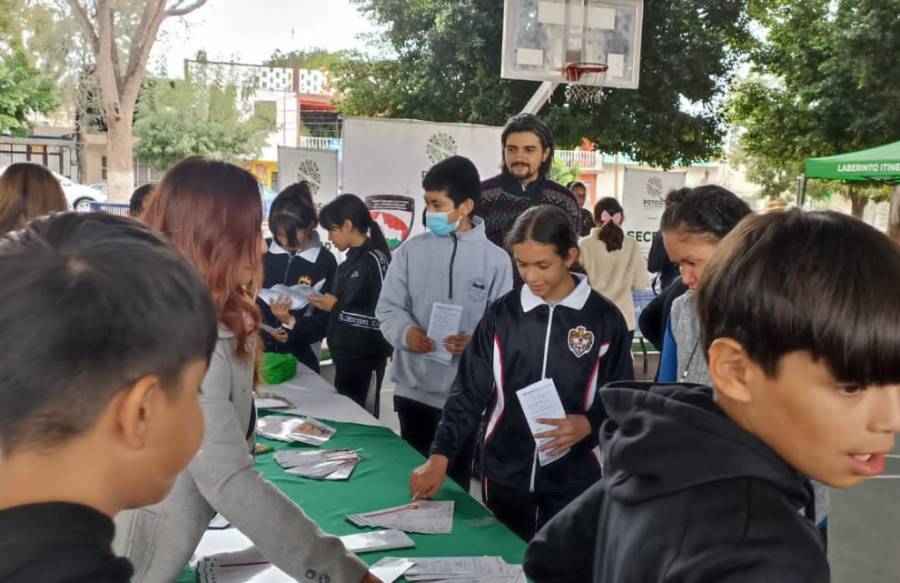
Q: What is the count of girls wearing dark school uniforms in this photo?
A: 3